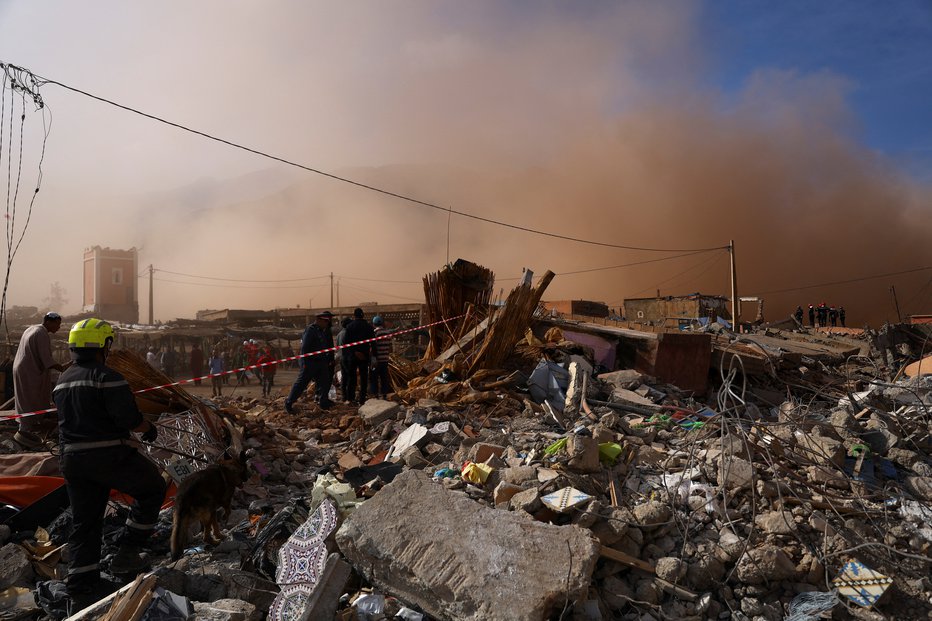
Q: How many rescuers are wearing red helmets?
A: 4